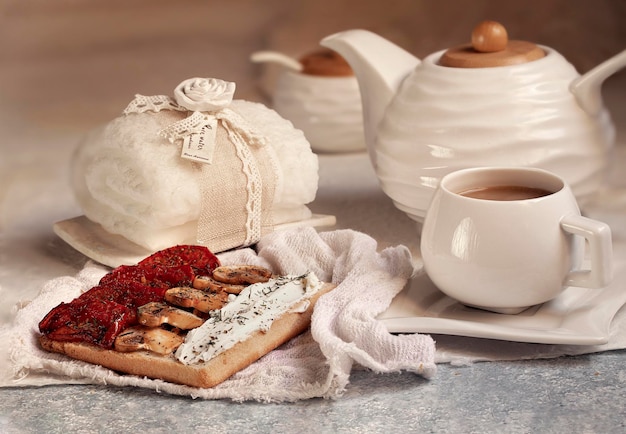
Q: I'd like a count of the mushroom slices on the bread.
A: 5